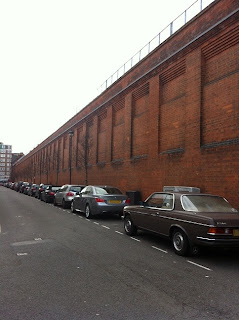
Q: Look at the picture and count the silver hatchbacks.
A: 1